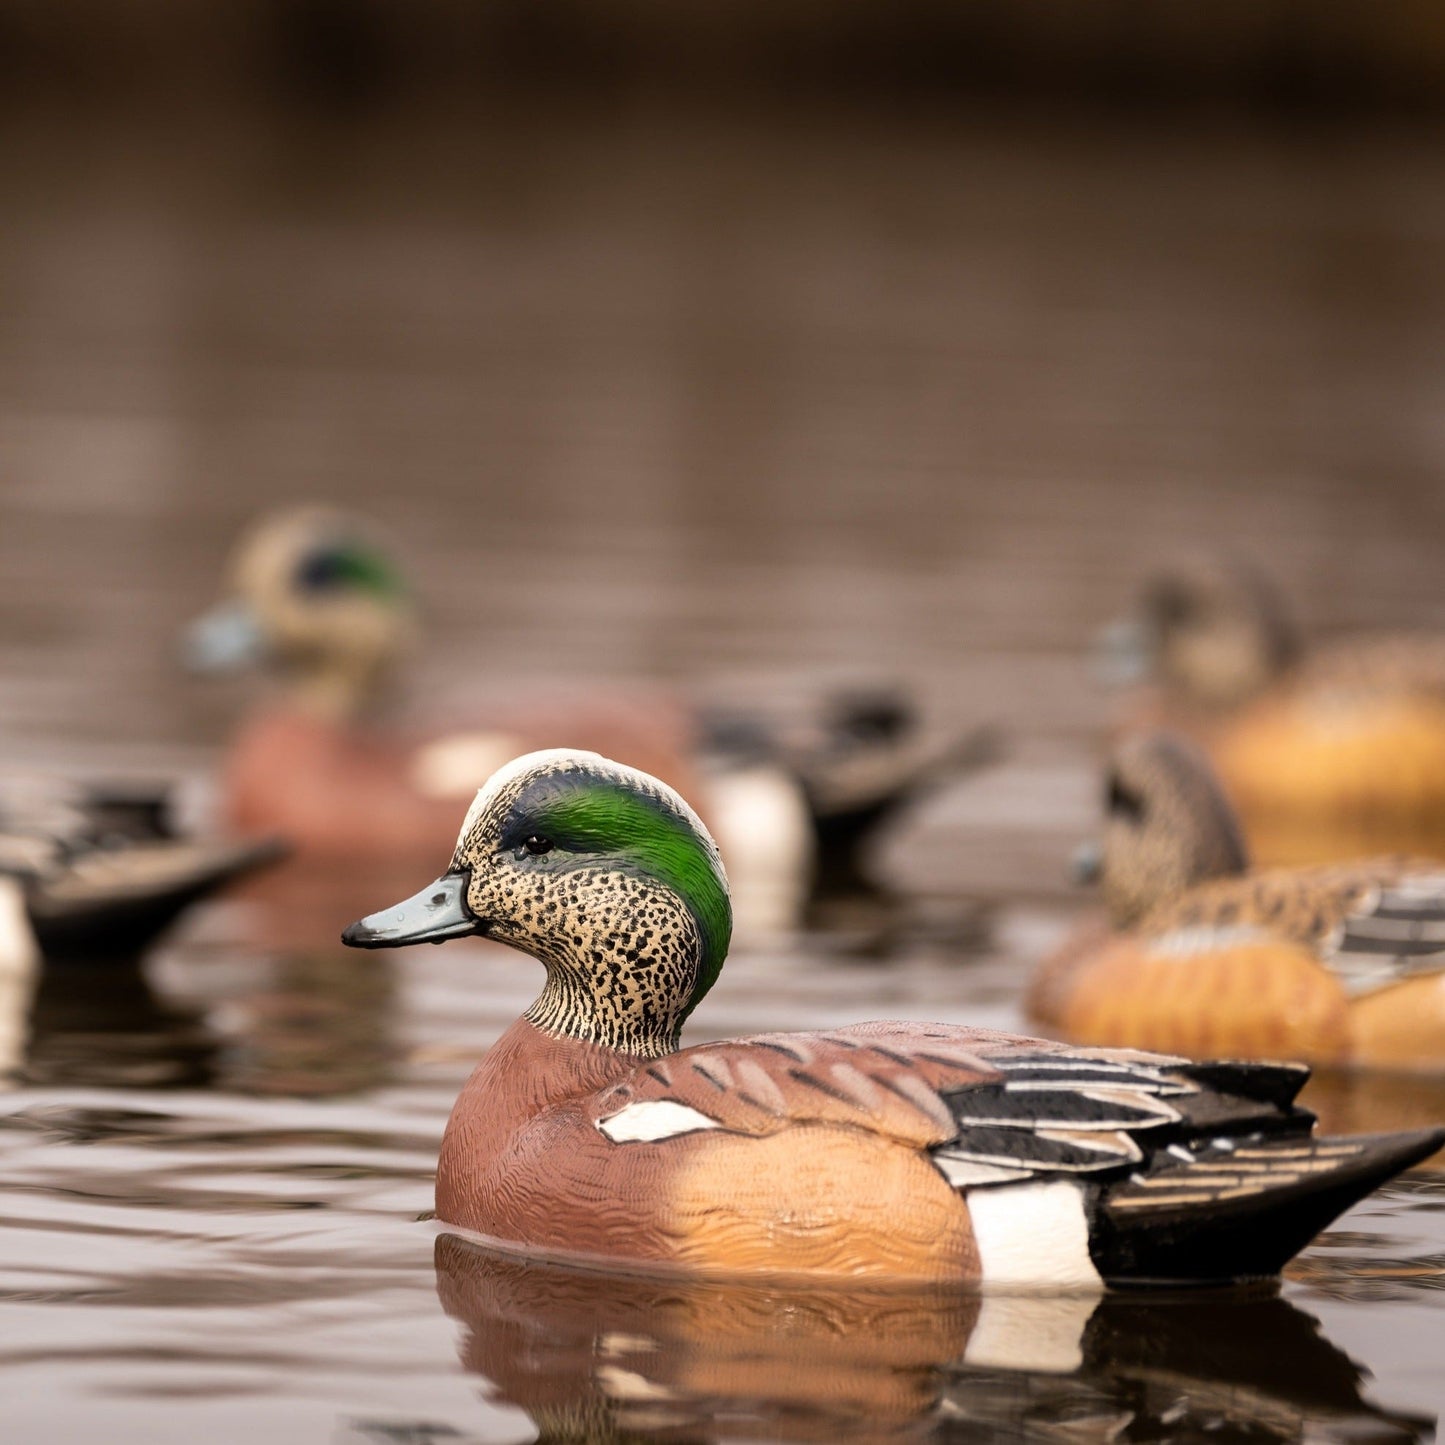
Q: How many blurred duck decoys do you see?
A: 4